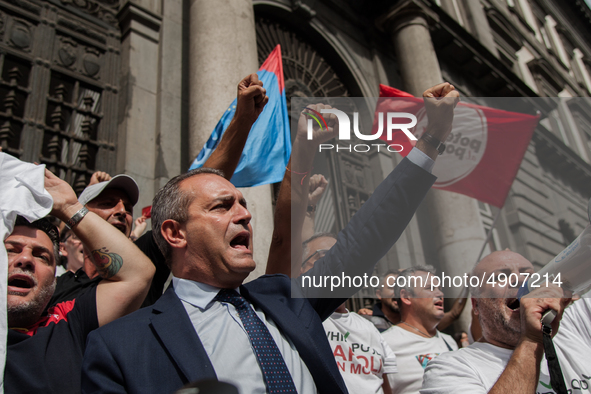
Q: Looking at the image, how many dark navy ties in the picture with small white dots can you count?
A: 1